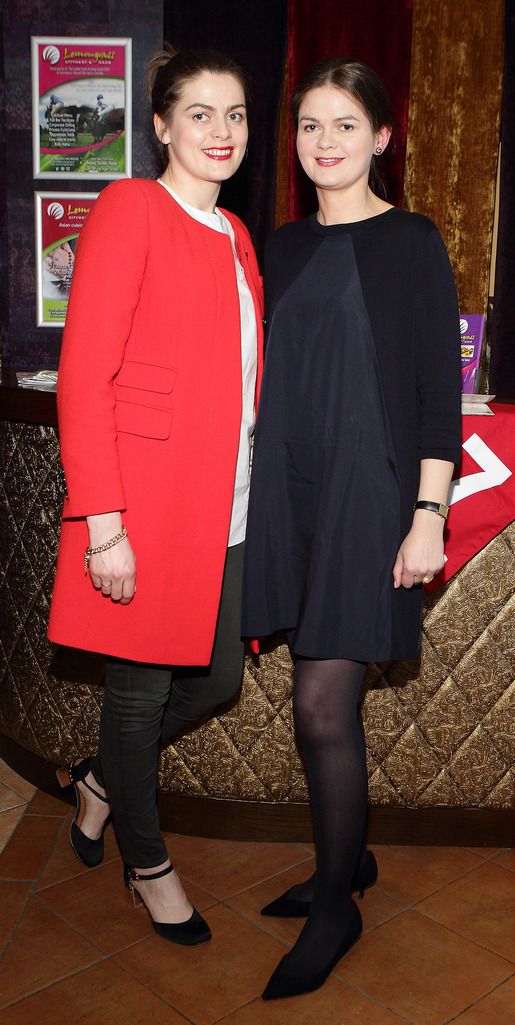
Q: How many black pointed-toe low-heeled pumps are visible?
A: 2